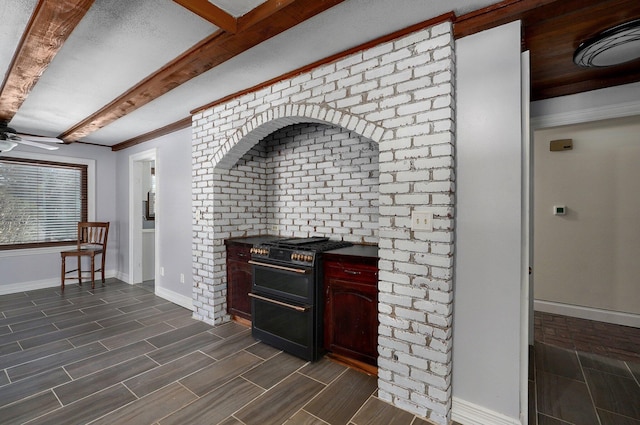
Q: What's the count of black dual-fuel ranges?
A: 1